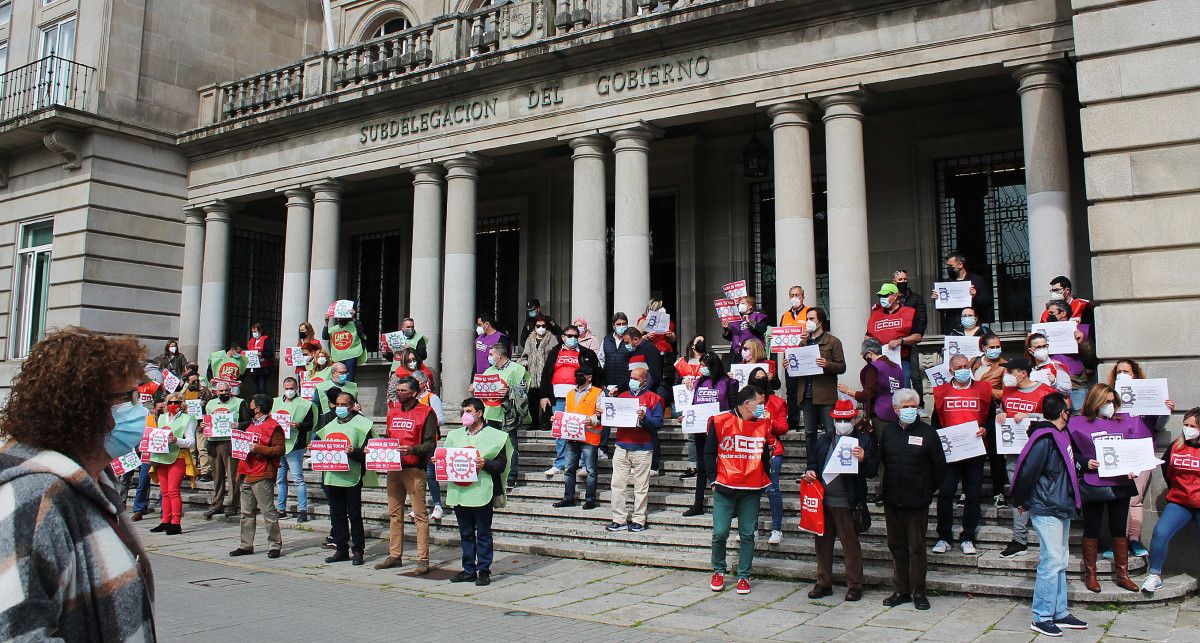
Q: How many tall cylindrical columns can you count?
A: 11